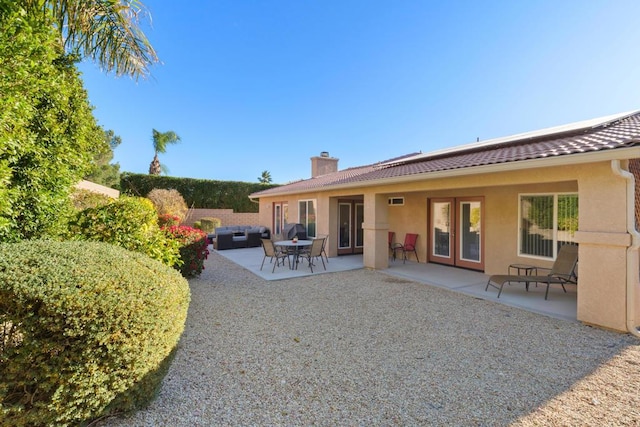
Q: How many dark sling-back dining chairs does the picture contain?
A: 4